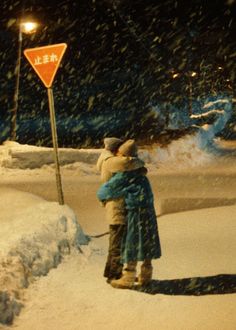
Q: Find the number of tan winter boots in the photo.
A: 2